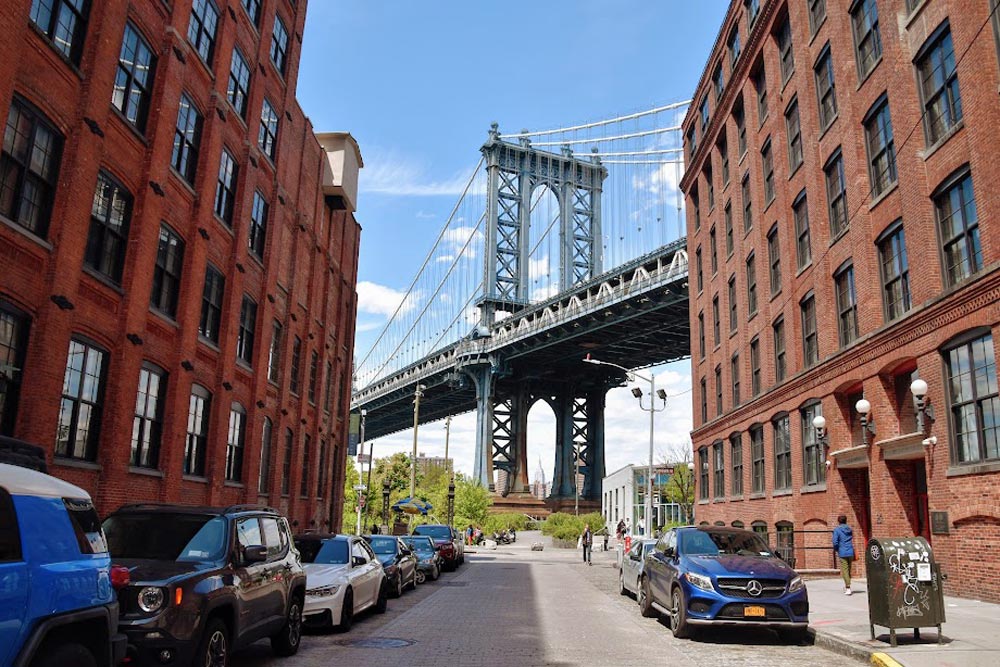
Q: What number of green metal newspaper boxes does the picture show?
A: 1